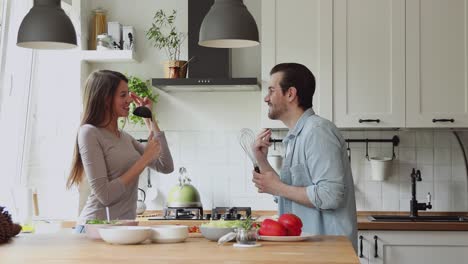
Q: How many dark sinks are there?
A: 1